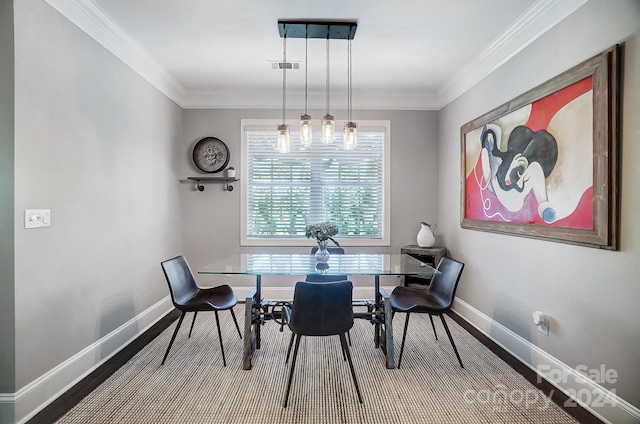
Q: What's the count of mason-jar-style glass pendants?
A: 4